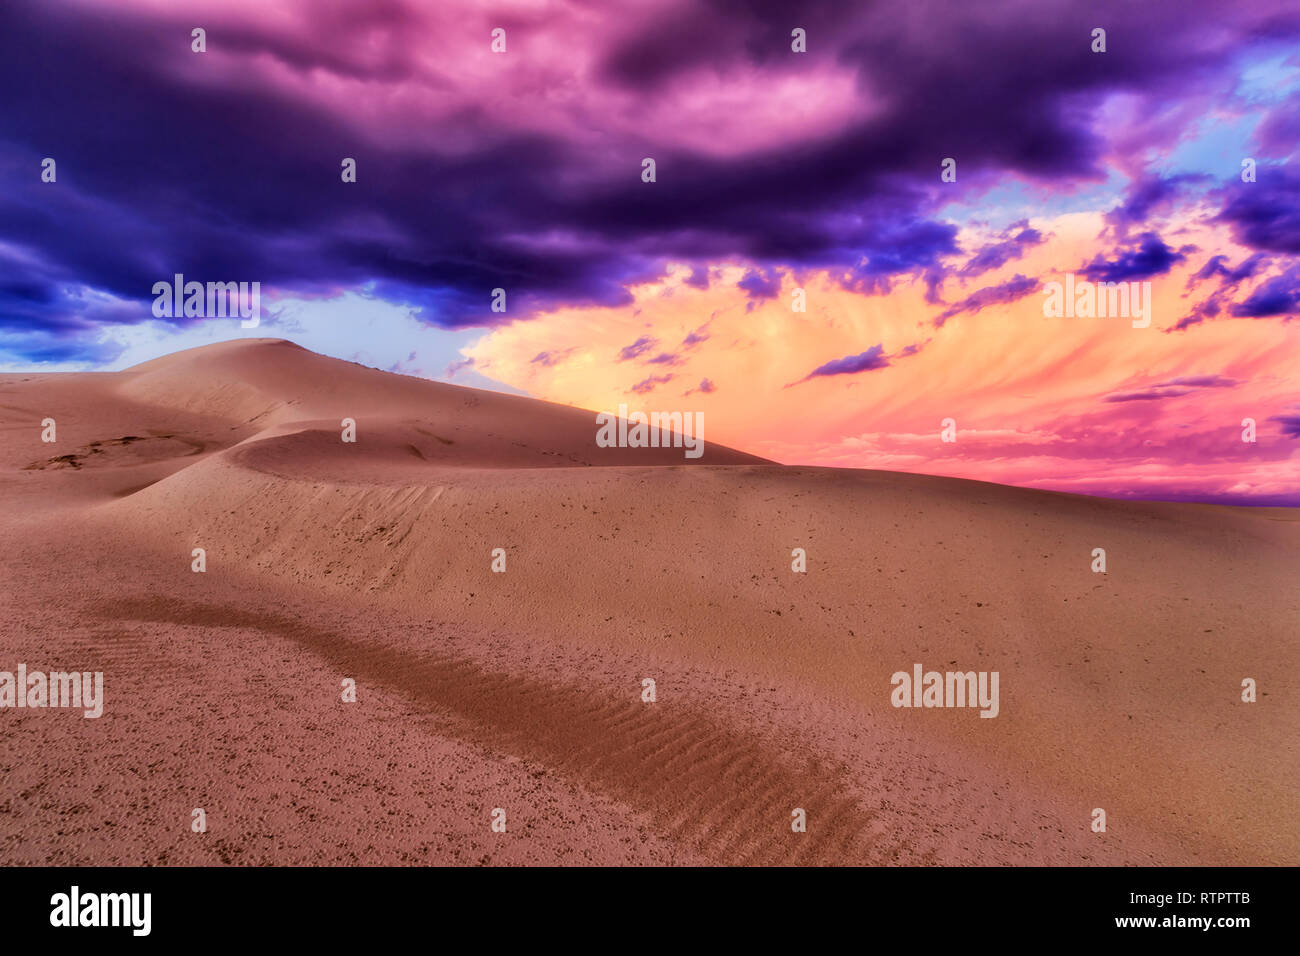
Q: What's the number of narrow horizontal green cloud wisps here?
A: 0